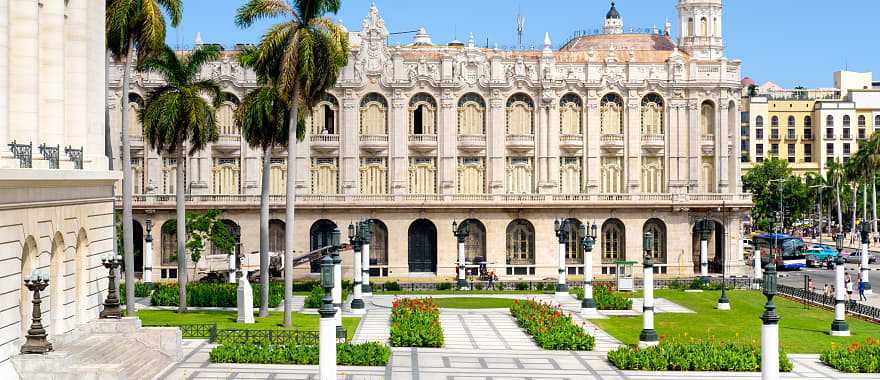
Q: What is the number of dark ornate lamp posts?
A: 2